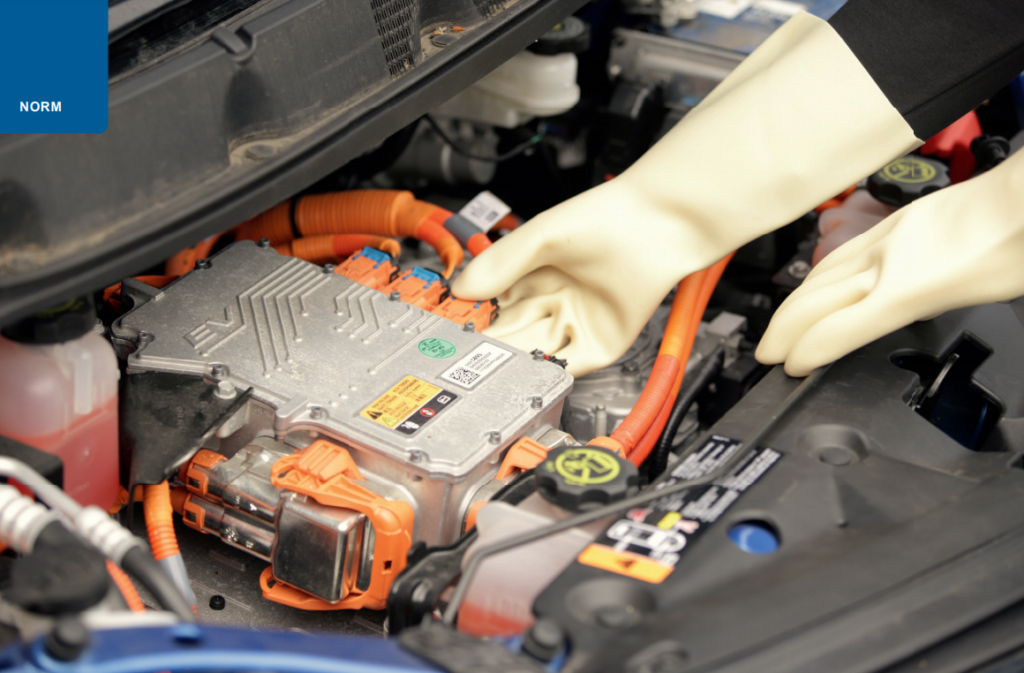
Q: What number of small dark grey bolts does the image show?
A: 12